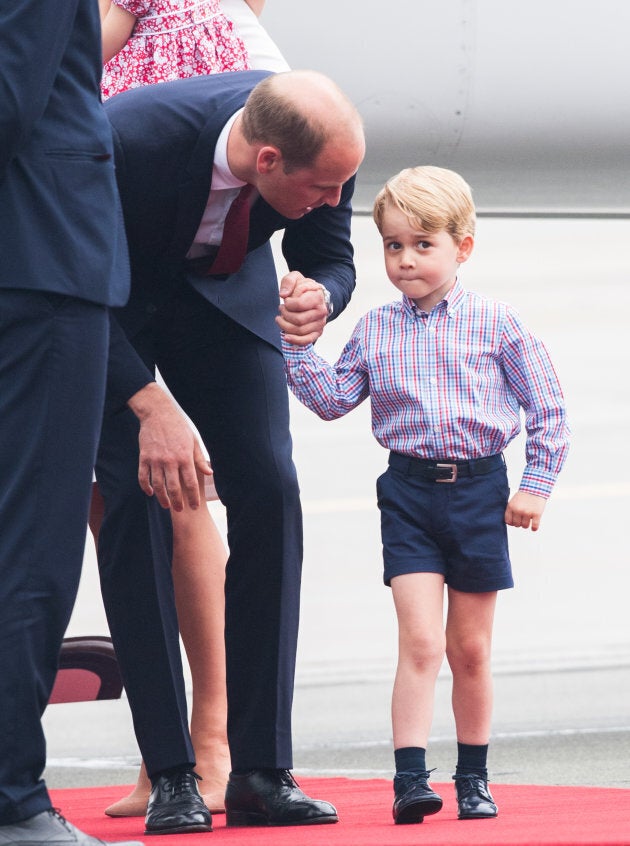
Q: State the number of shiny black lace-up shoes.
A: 4